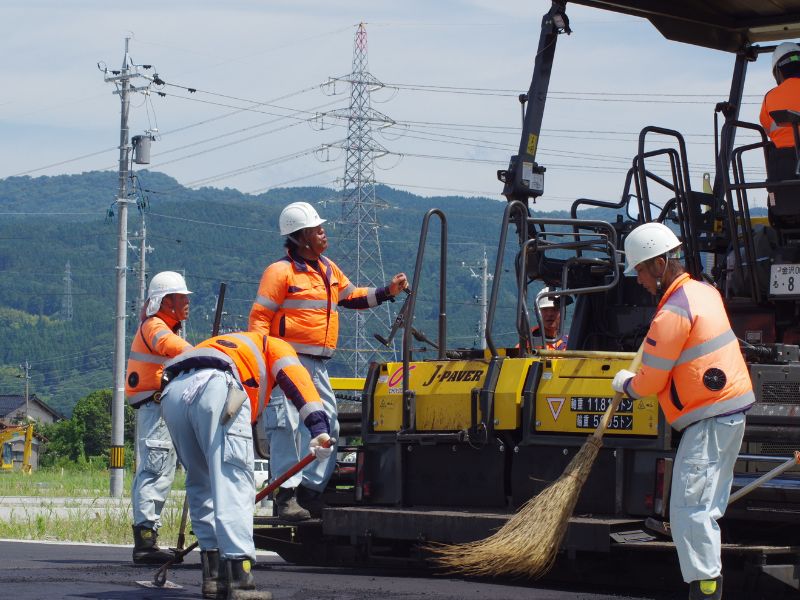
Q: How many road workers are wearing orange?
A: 6